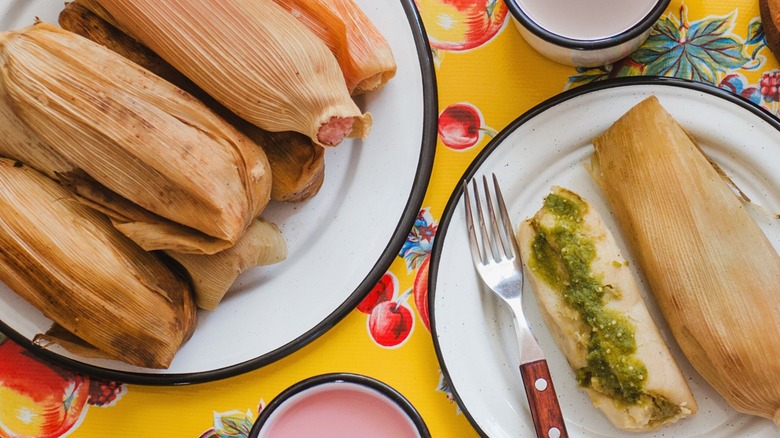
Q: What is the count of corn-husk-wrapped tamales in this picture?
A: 7